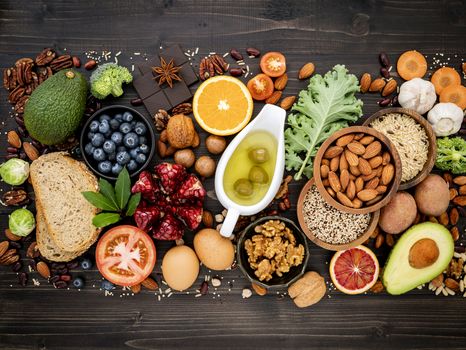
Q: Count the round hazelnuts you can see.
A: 3